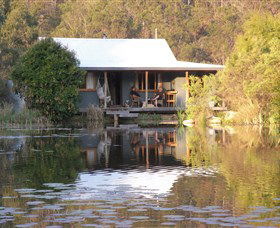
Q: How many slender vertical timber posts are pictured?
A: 3